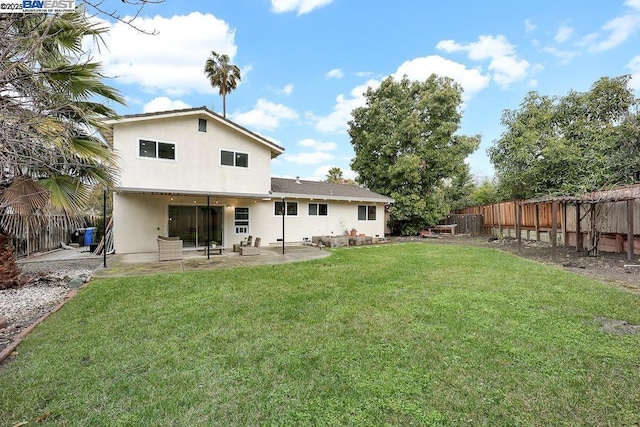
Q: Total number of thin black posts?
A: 3